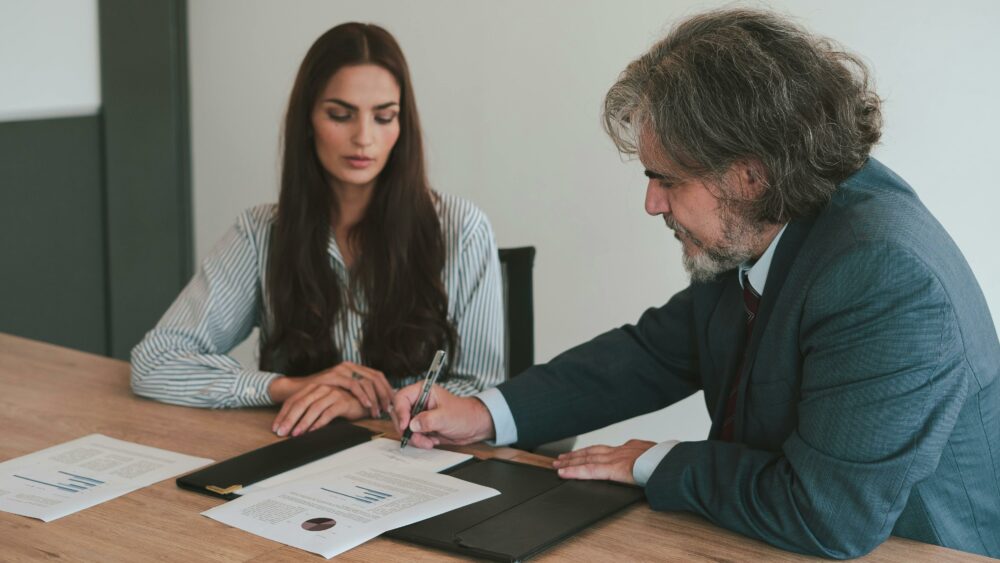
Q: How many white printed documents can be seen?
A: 3